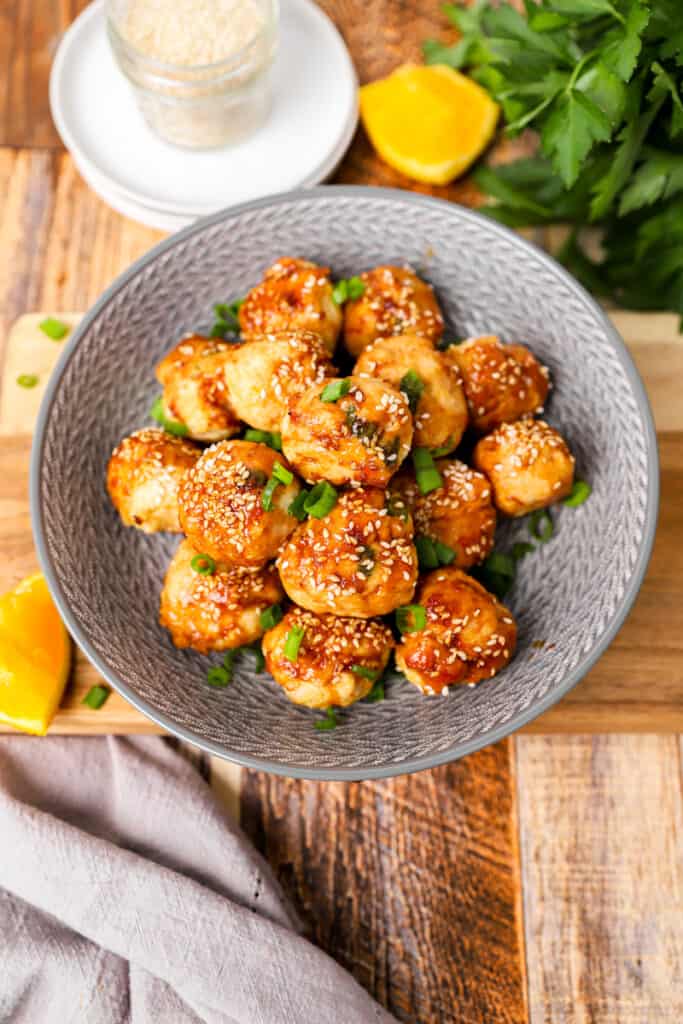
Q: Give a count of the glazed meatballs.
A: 15